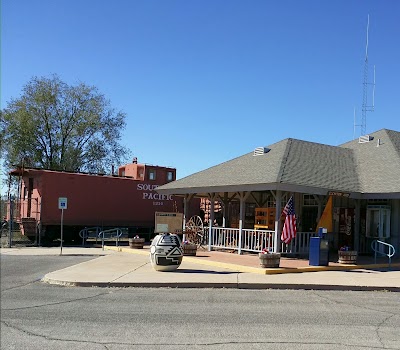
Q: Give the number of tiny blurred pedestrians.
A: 0